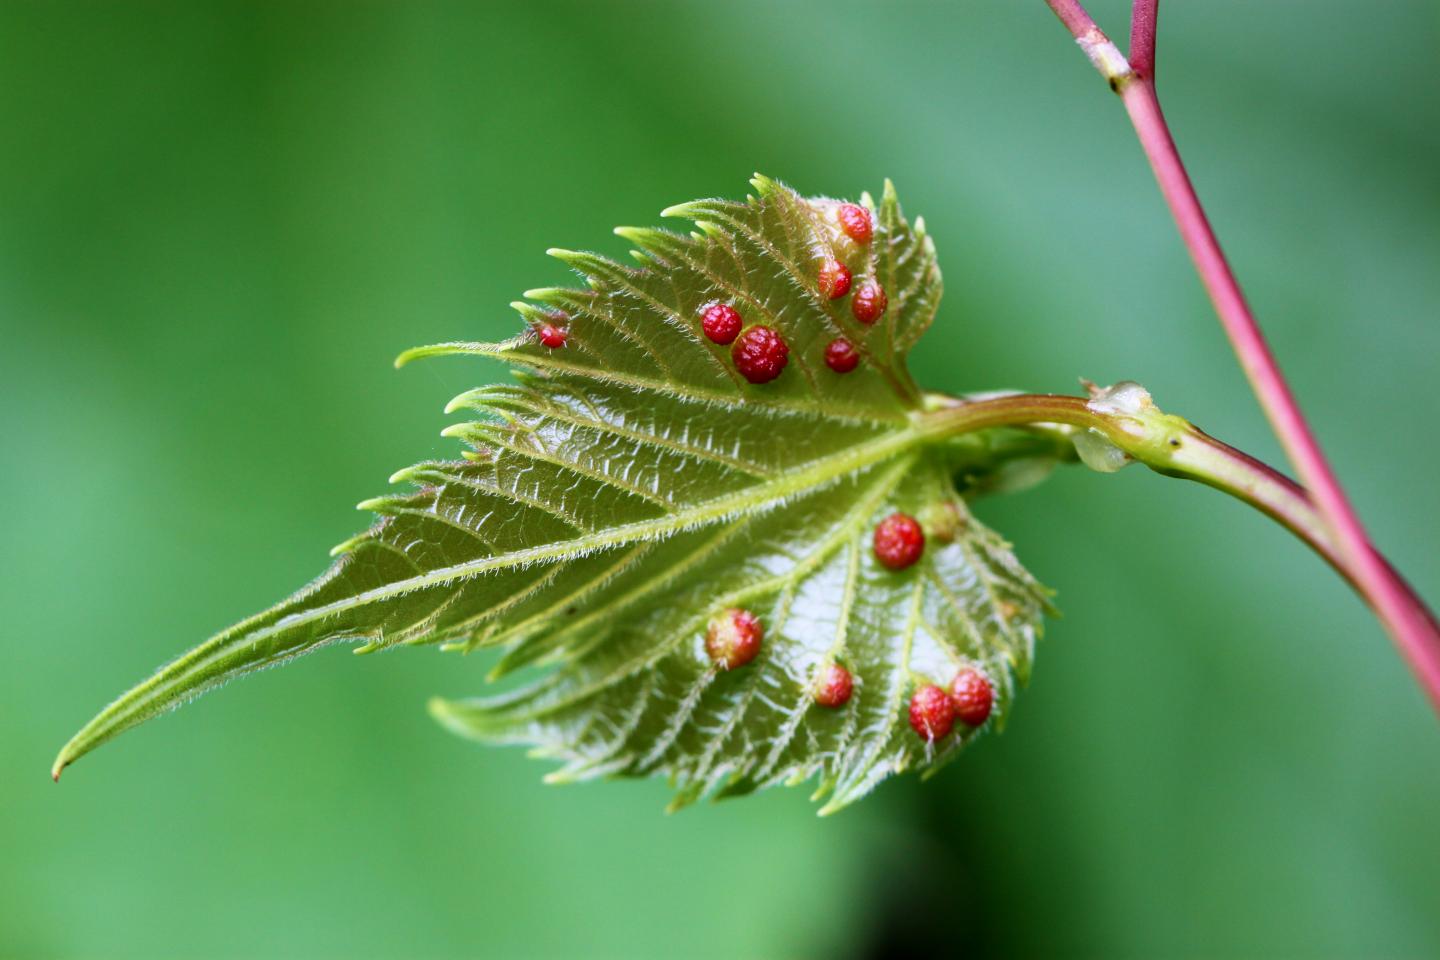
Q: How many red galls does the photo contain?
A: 12